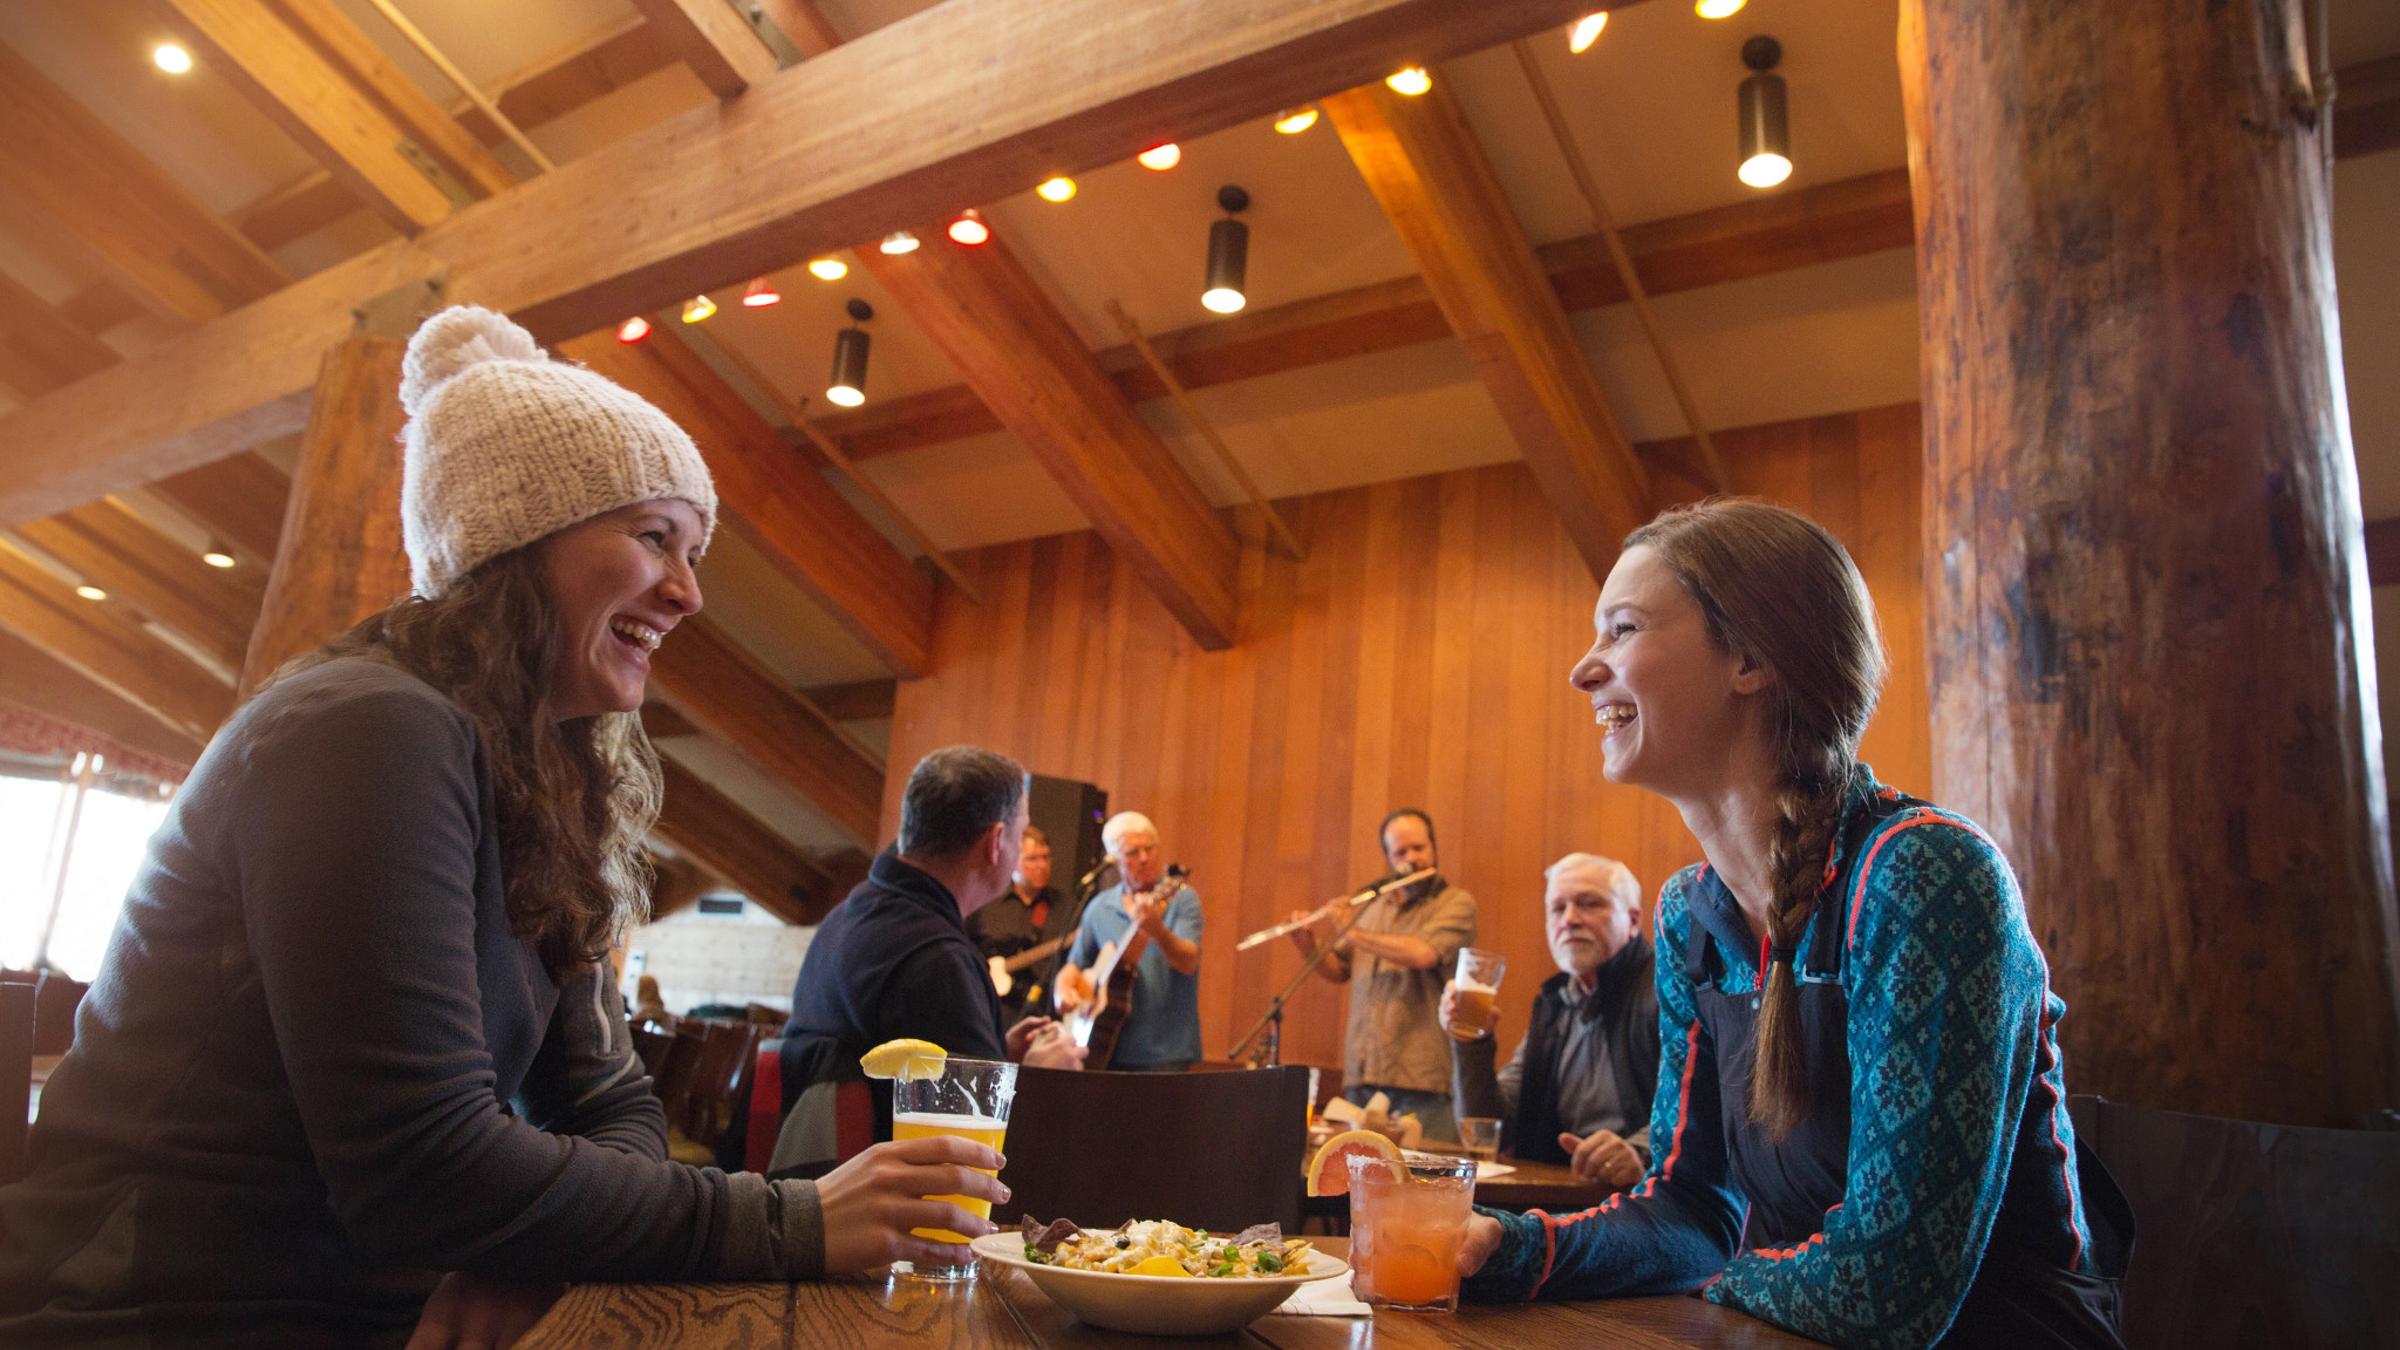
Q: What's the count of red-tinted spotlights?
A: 4